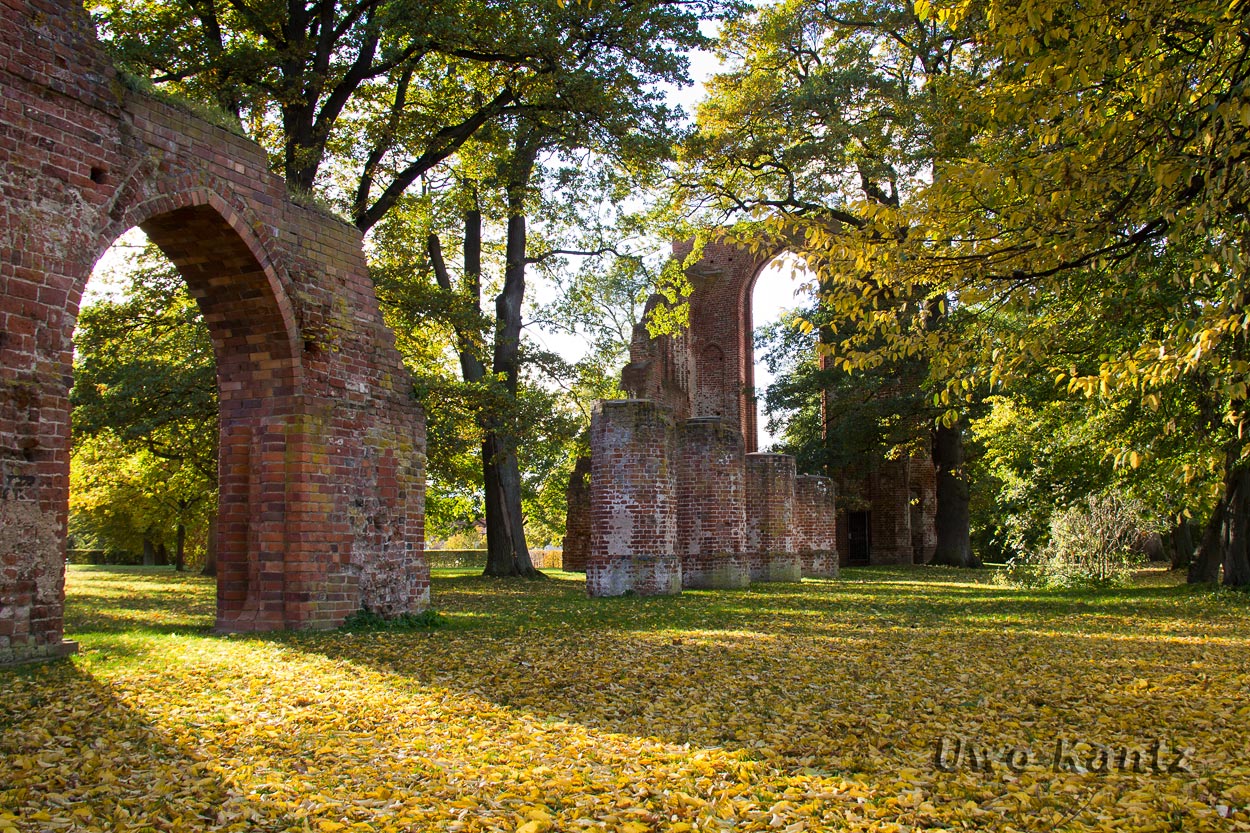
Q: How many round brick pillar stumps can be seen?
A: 4